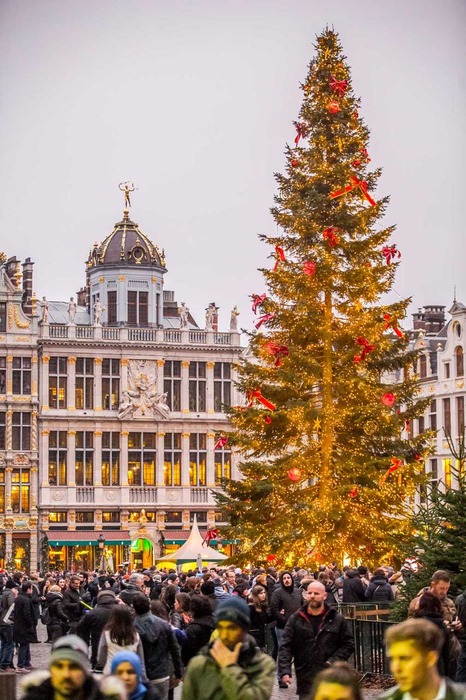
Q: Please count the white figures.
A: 6